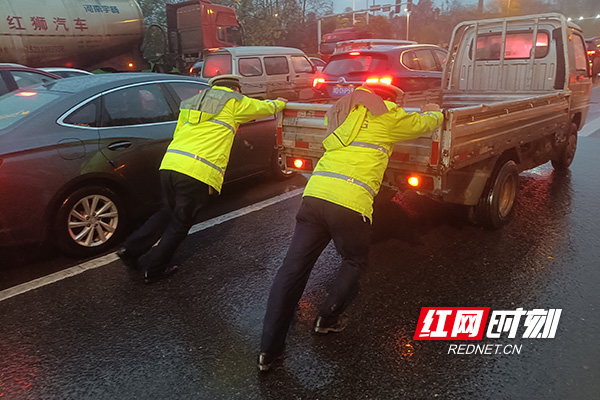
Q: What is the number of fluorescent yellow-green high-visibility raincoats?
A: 2